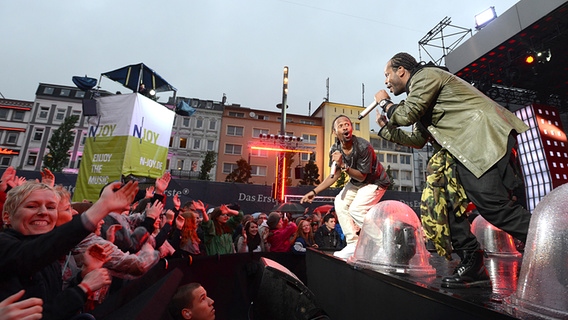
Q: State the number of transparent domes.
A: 3